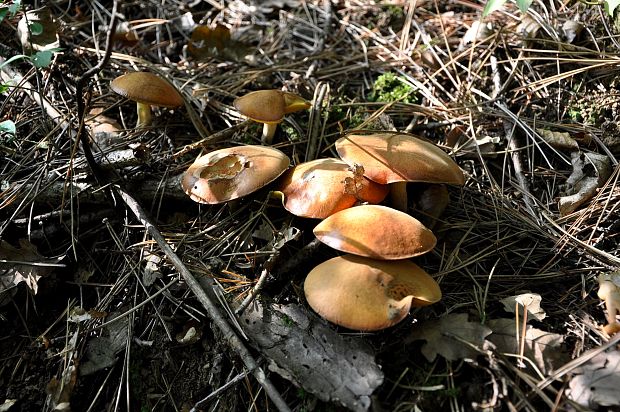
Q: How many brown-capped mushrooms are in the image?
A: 7